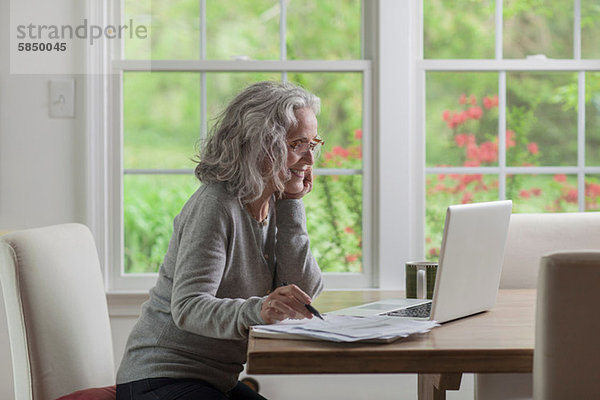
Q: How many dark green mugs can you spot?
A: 1